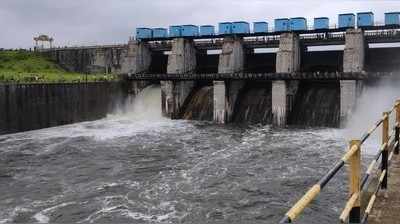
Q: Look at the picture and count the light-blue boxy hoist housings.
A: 14